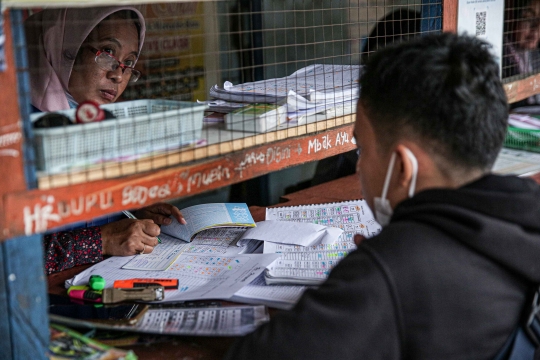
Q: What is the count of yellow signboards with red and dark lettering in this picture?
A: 1